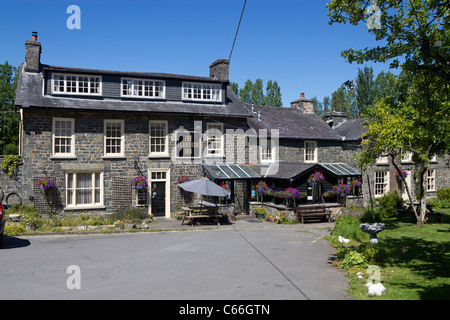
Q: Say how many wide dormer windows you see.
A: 3